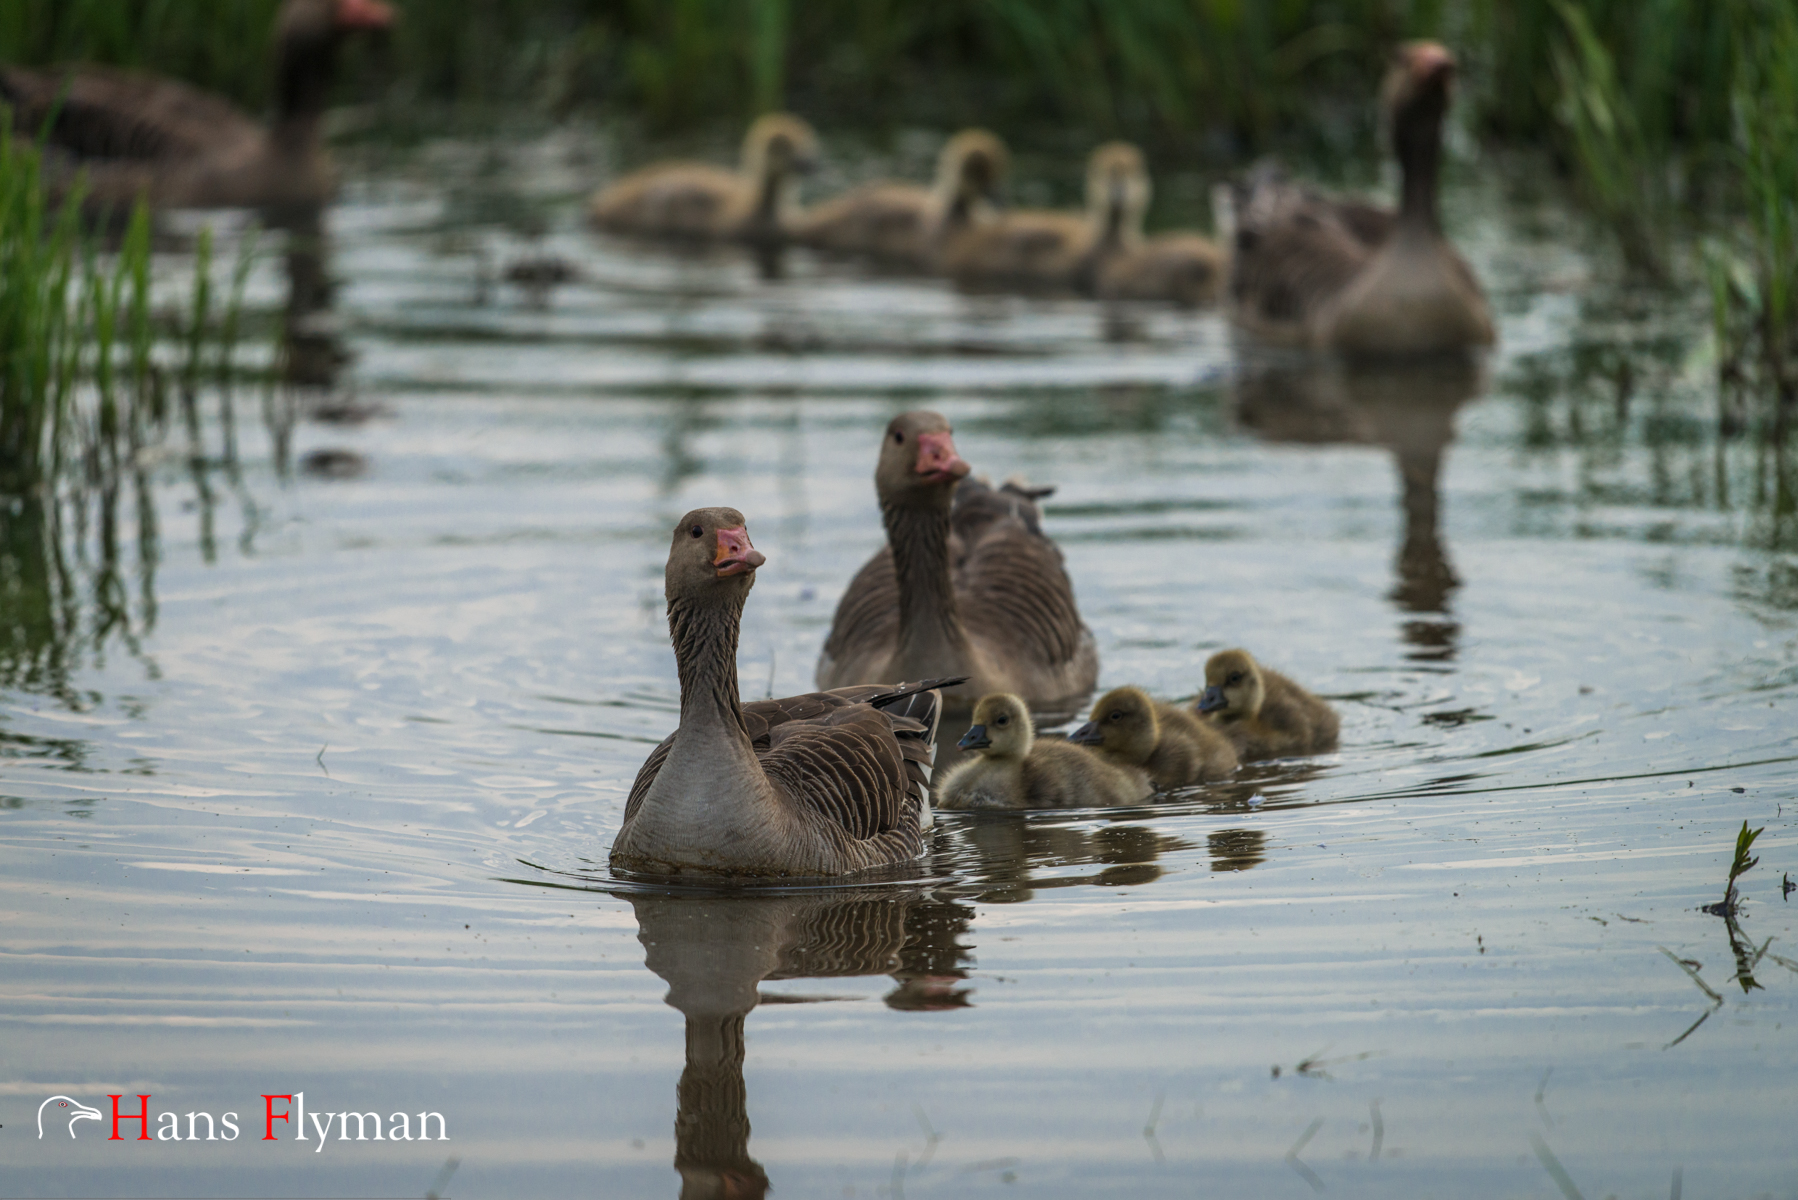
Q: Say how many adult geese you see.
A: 4